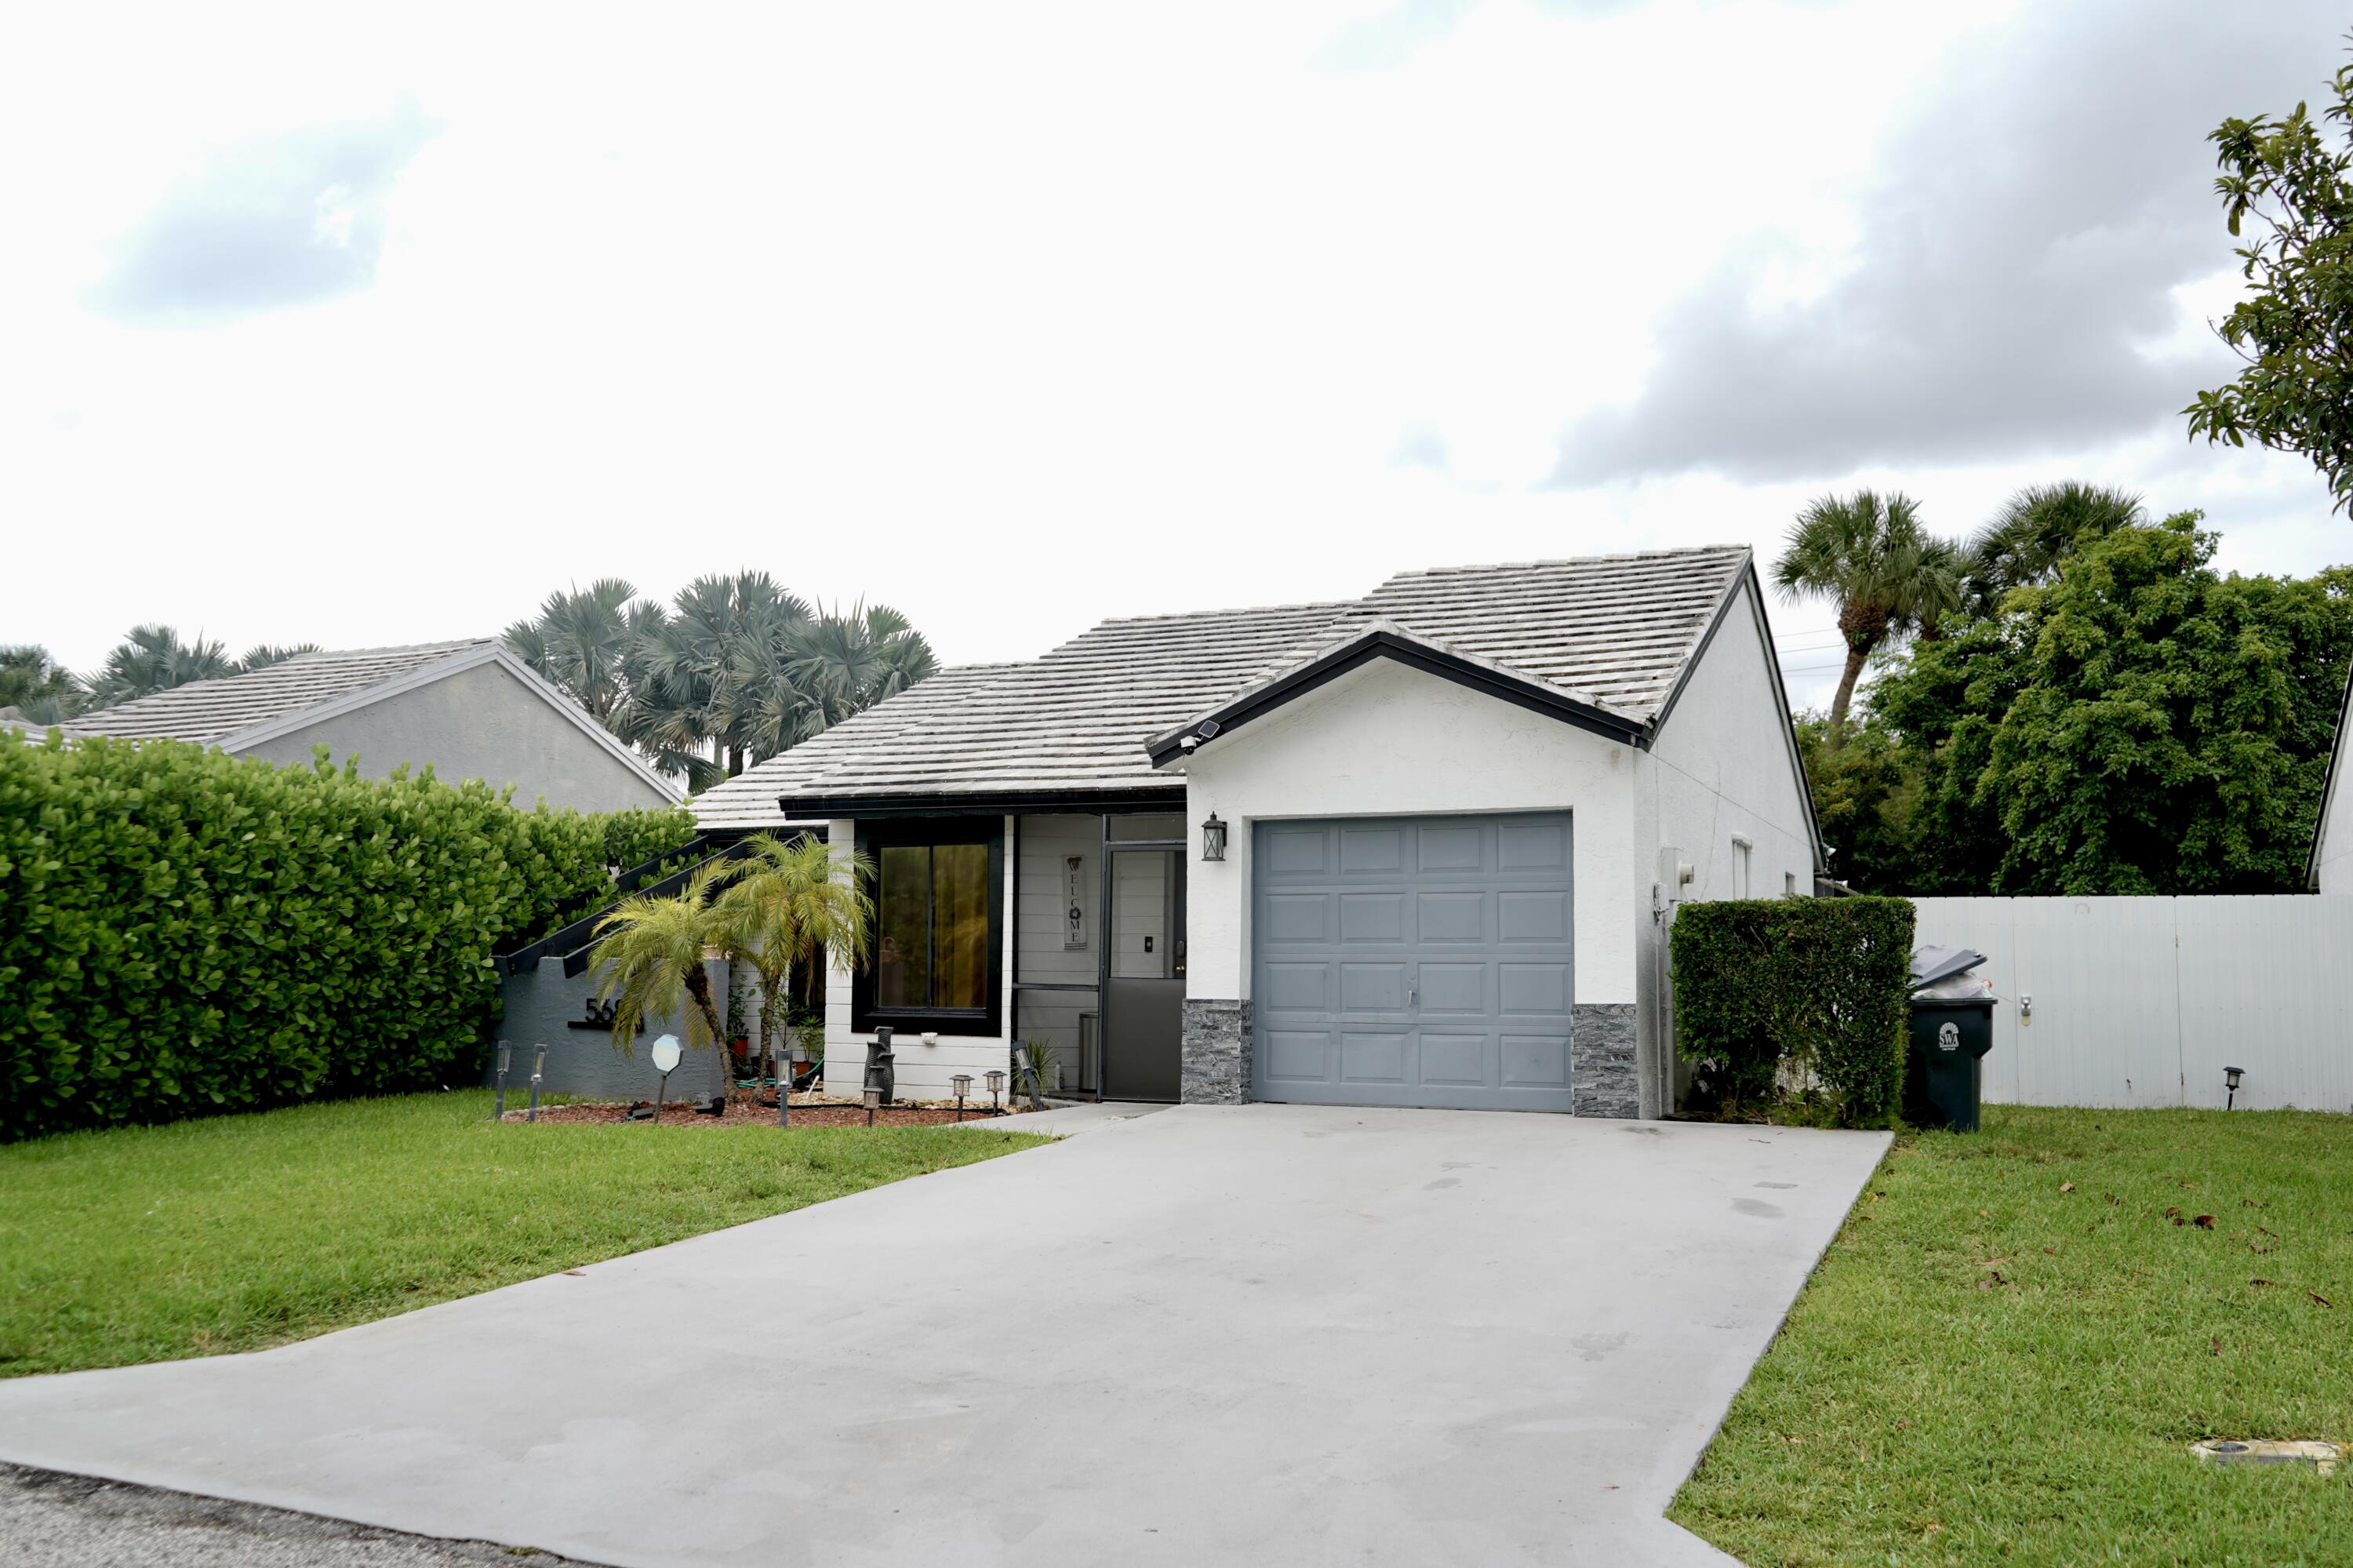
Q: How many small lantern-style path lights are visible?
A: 4